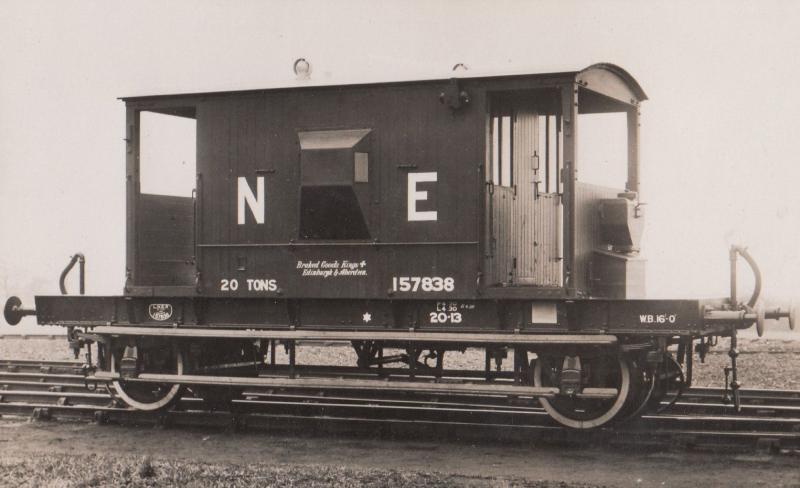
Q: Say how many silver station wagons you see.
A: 0